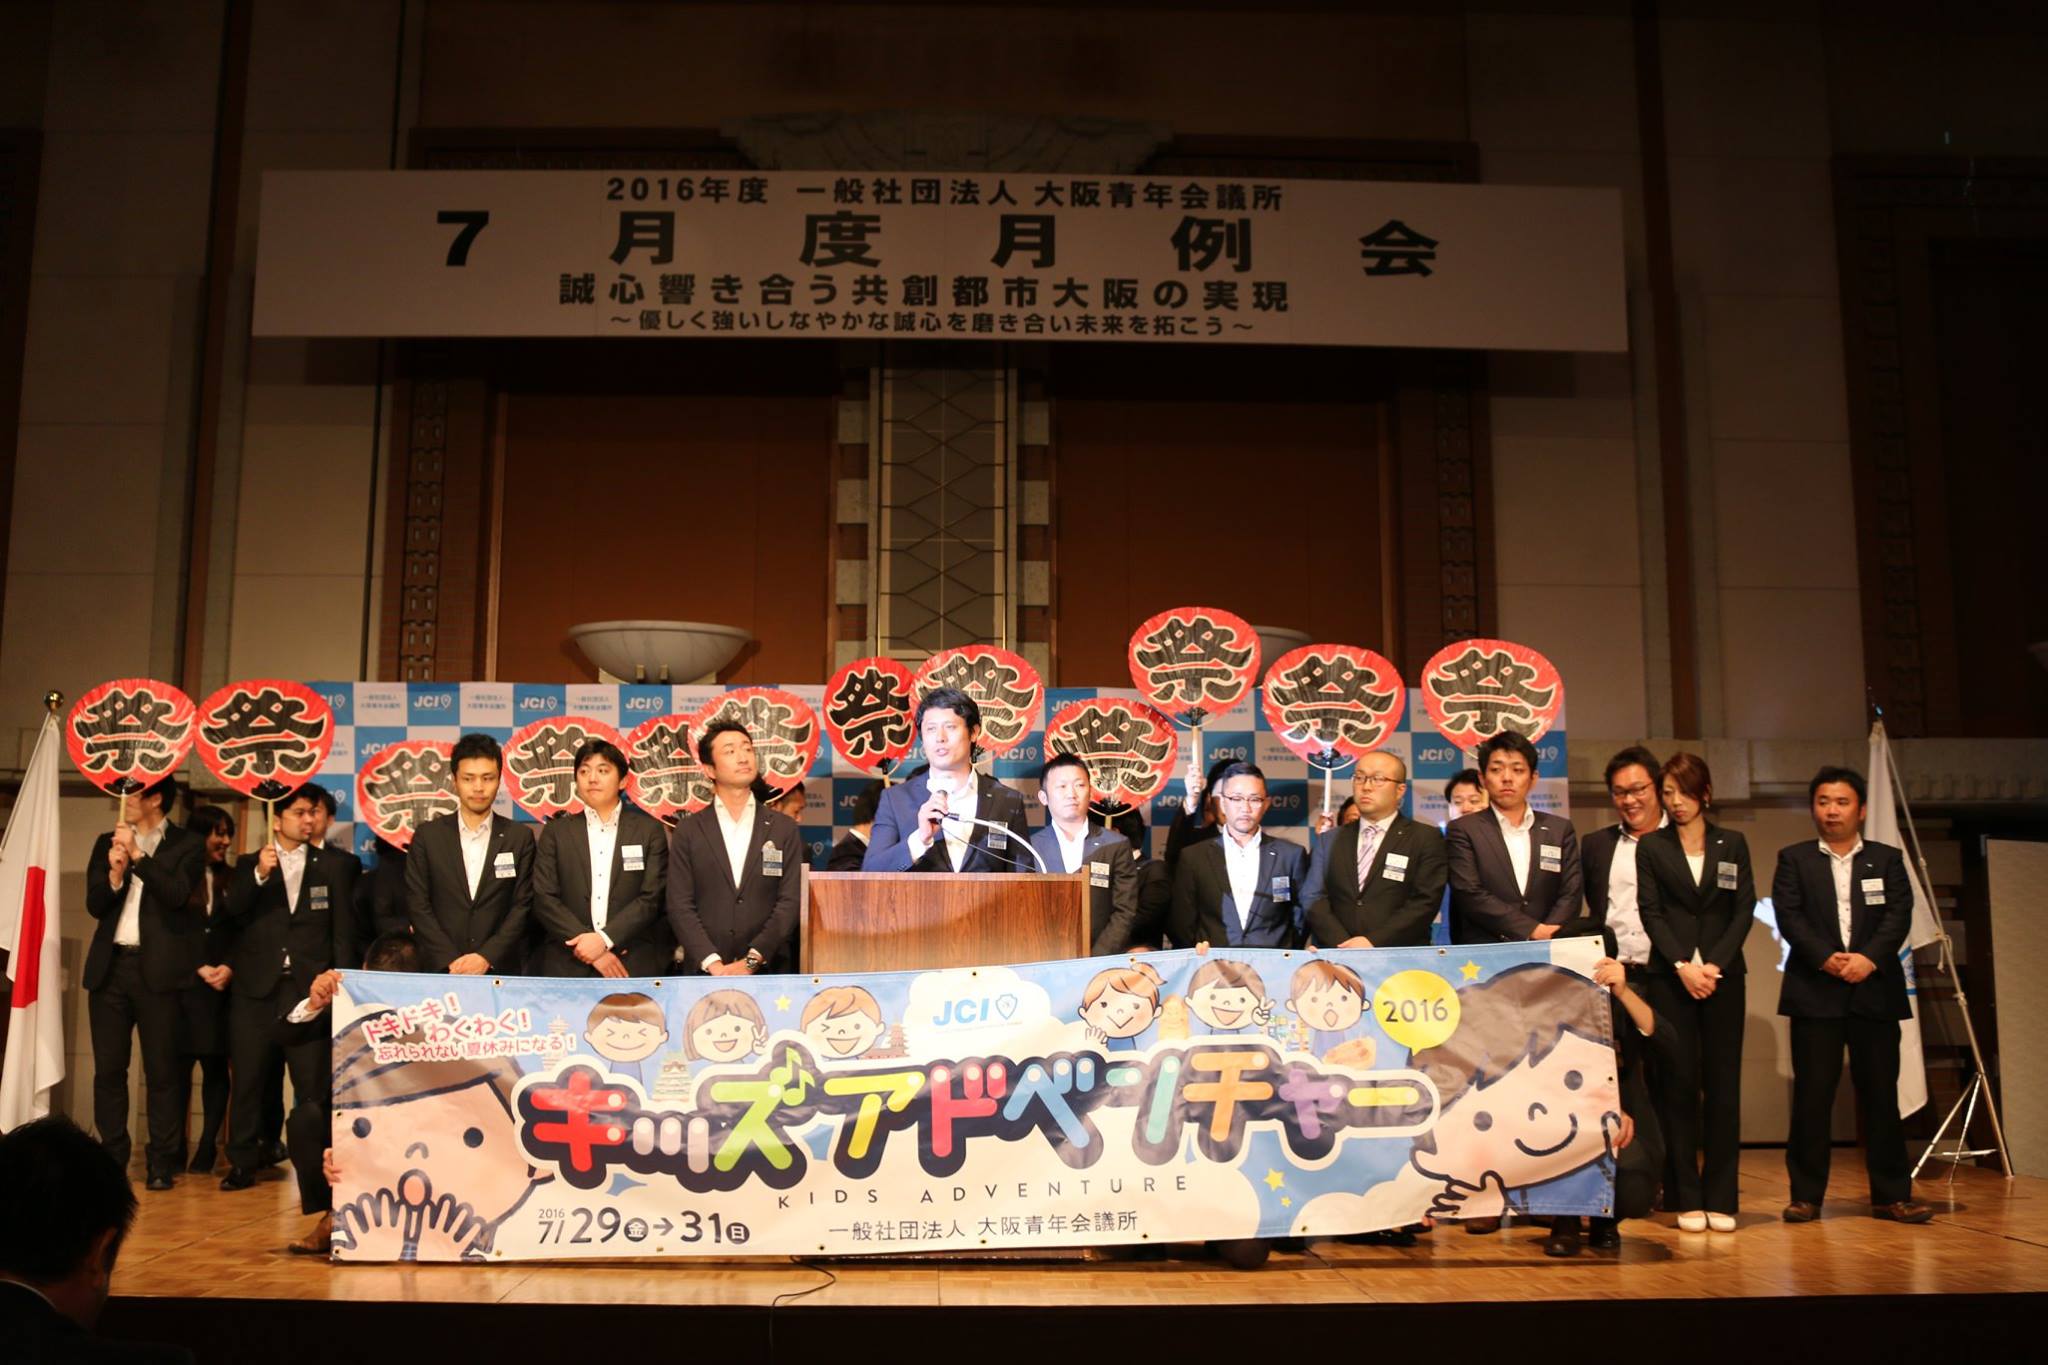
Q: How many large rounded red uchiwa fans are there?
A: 12